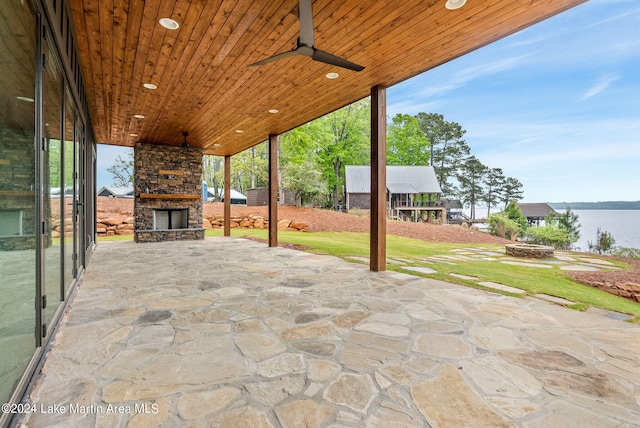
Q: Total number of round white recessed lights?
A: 9